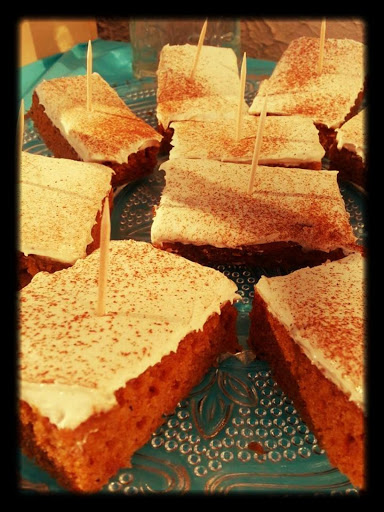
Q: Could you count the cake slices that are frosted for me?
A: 9